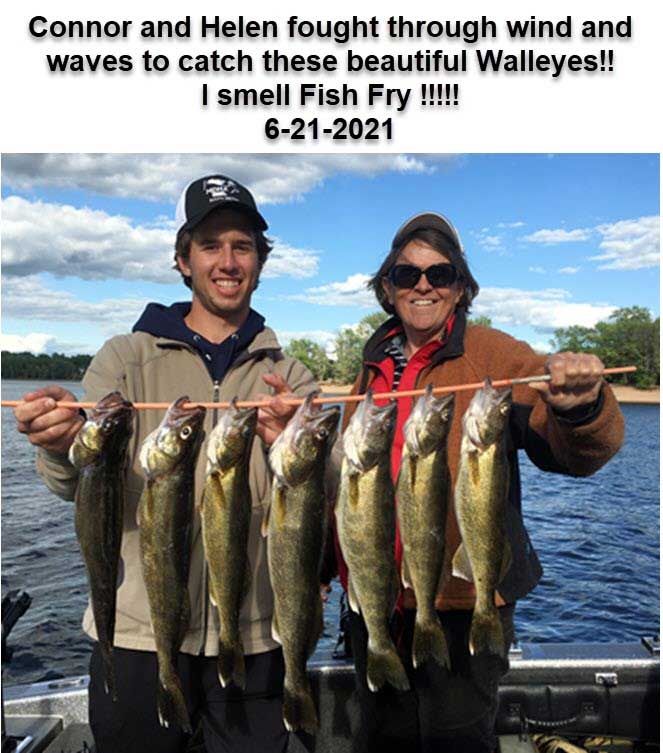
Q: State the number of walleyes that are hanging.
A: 7